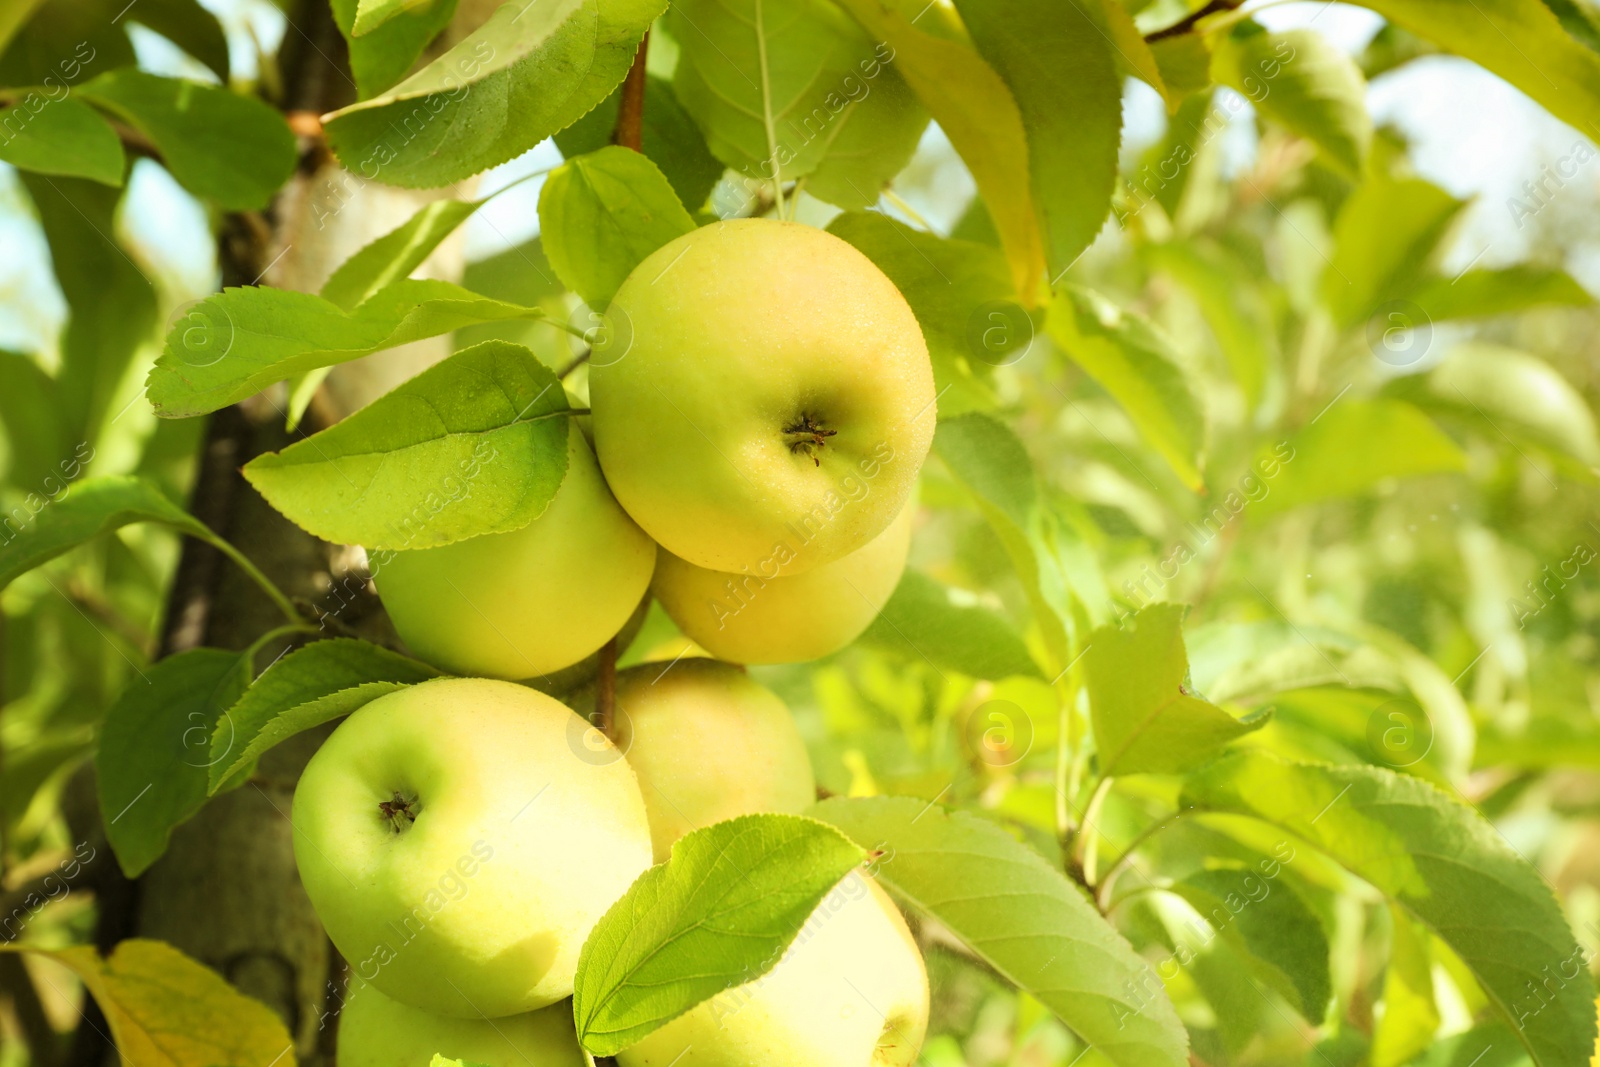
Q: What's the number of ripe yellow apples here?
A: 7